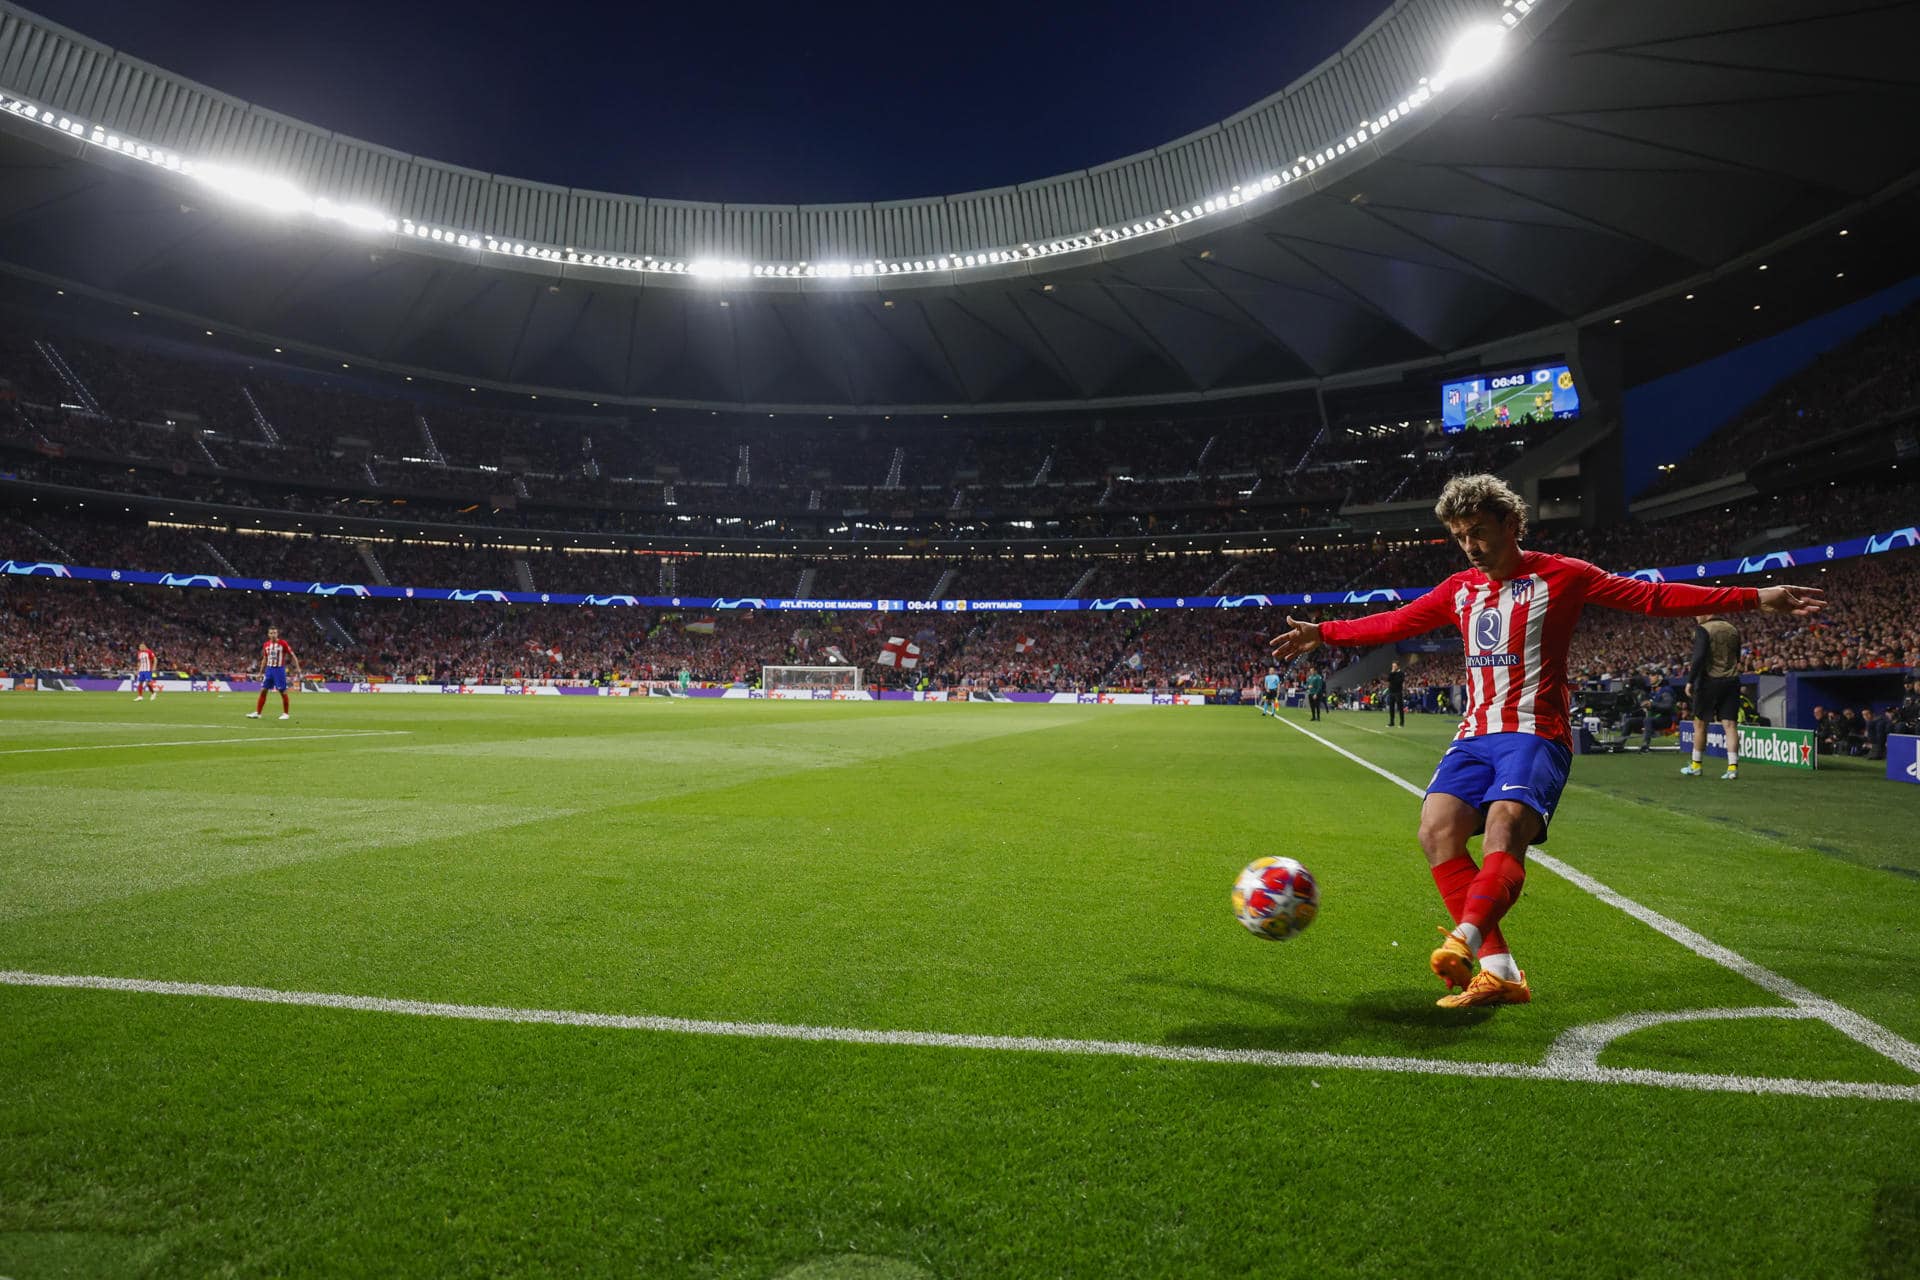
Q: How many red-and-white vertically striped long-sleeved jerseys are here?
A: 1